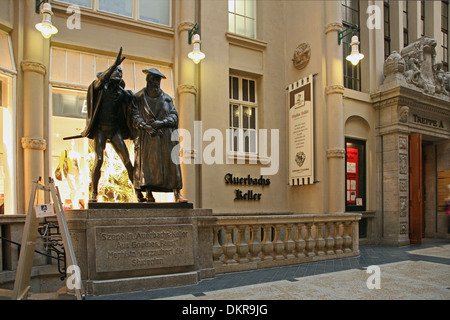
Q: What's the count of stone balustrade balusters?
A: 13